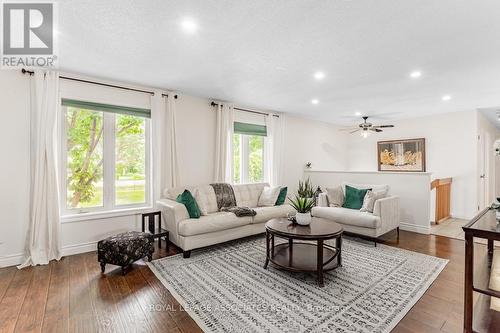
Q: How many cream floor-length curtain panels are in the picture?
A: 4